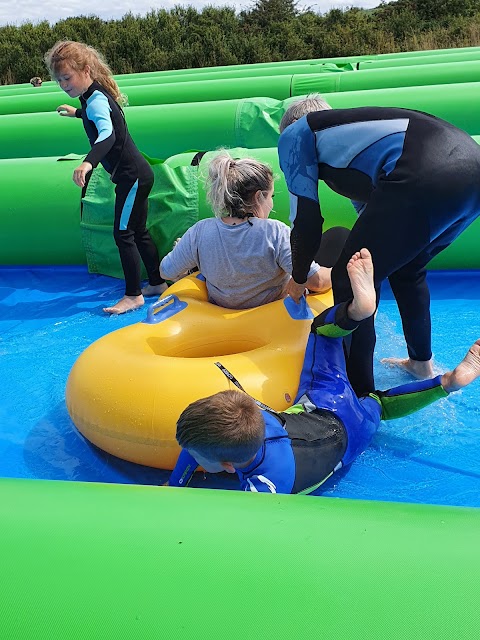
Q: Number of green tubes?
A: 6